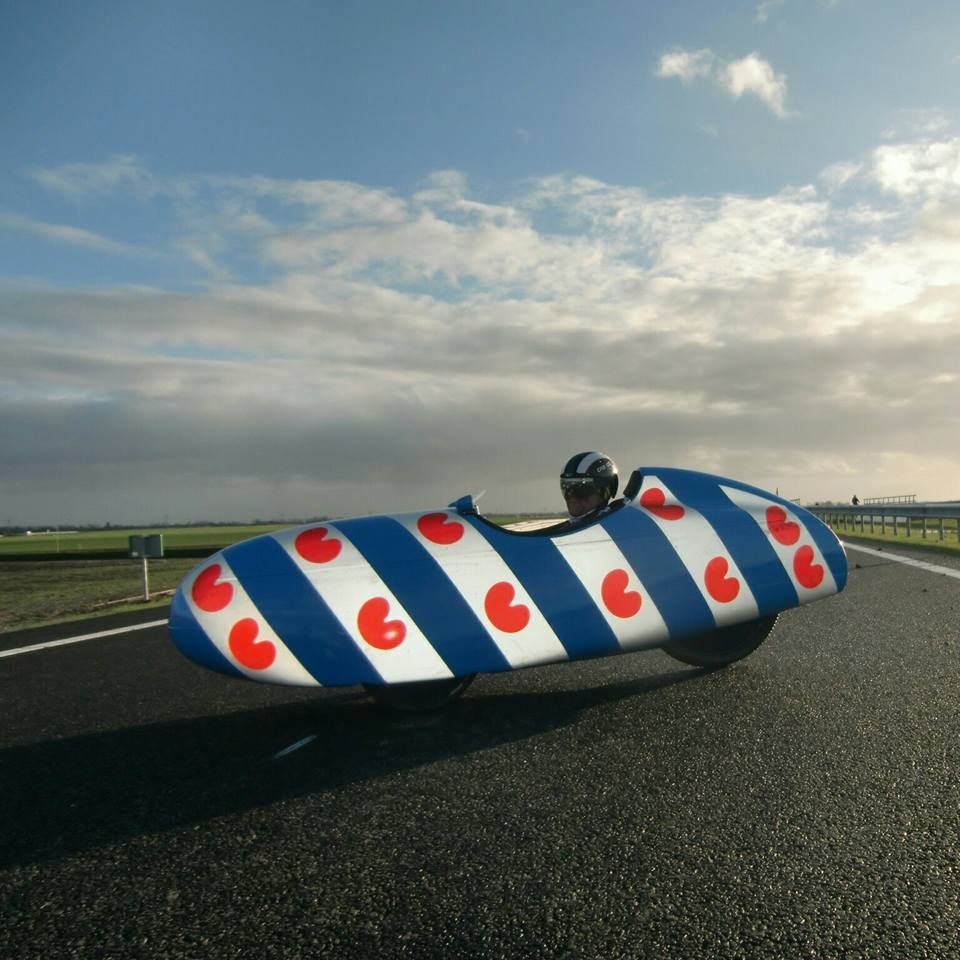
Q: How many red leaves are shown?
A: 11